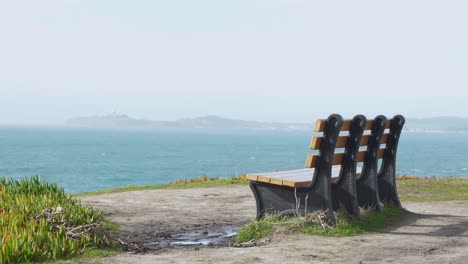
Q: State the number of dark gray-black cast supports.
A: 4